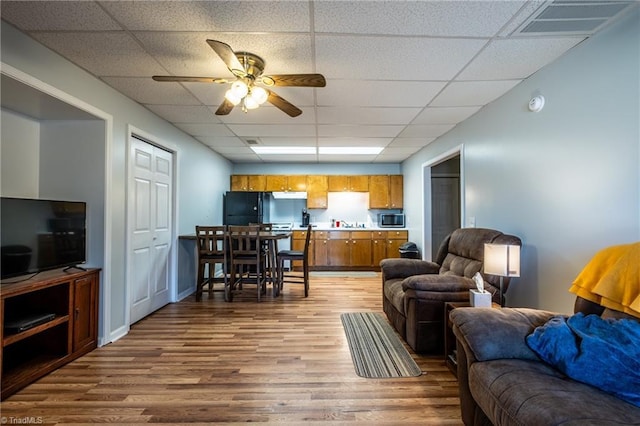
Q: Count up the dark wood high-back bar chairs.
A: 4